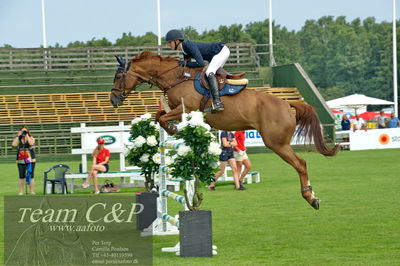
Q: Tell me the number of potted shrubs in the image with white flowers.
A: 2